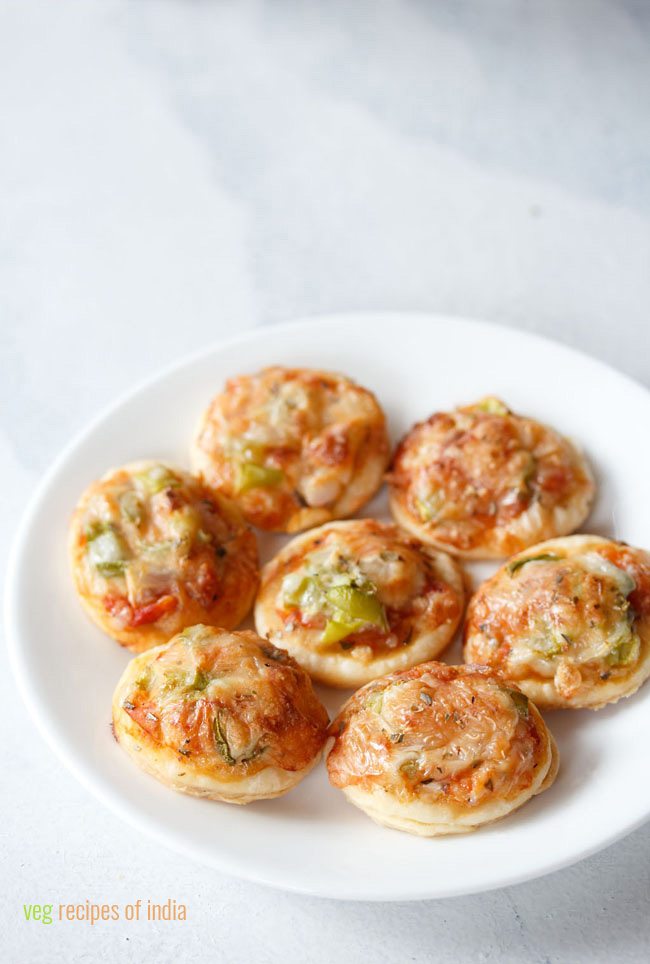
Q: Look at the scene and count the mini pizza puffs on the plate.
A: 7